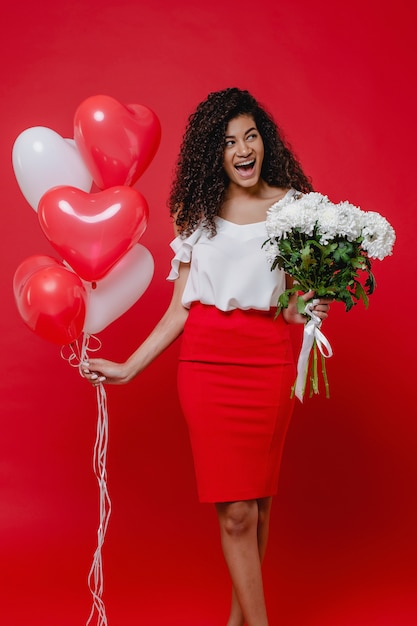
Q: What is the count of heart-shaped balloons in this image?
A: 5